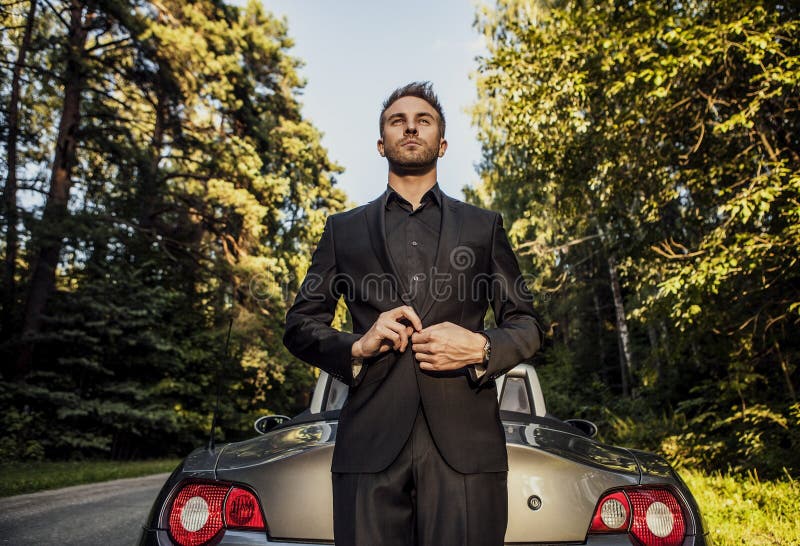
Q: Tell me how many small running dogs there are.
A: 0